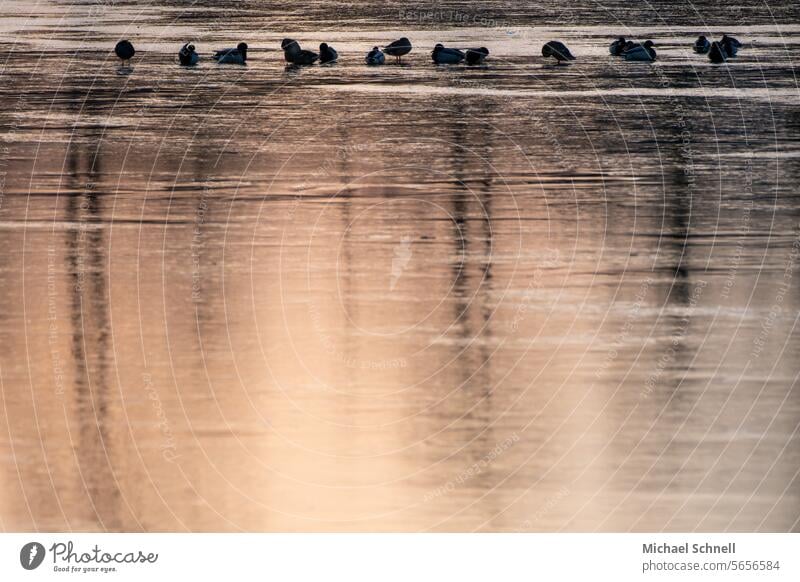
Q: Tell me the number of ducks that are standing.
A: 3